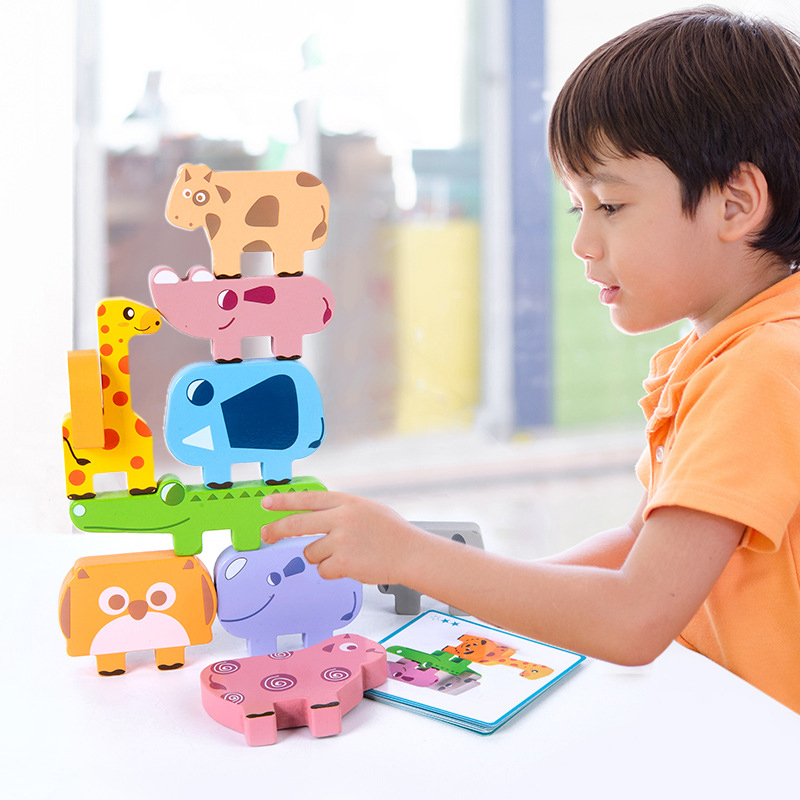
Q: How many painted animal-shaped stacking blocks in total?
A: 10